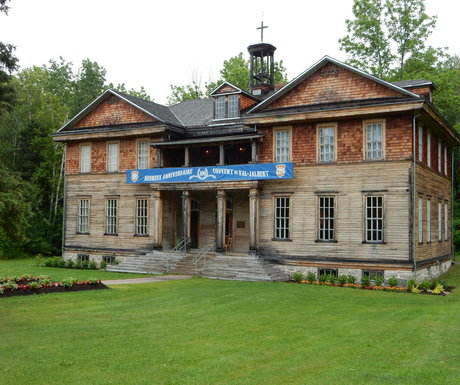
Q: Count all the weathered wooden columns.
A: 4